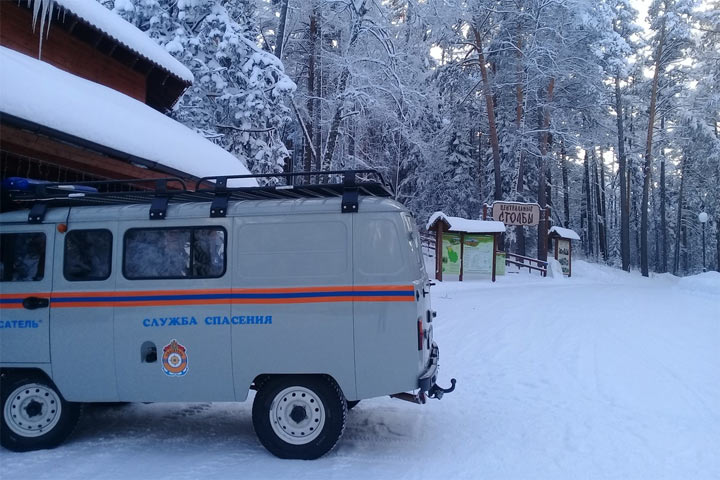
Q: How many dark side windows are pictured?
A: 3